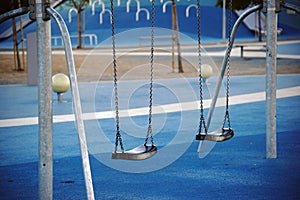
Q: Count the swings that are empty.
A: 2